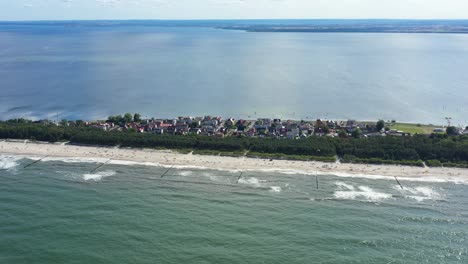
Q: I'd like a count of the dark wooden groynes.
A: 6